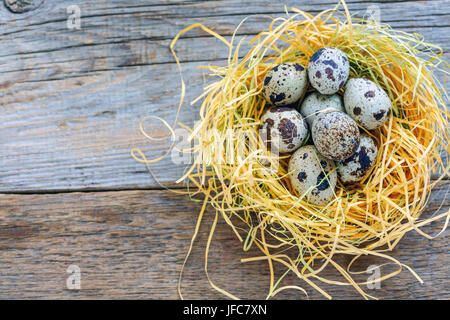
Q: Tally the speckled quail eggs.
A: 8